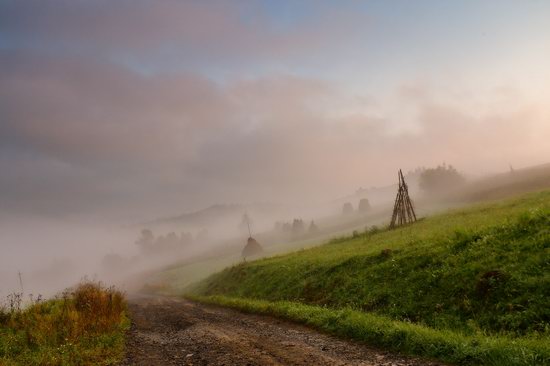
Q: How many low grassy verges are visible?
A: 2